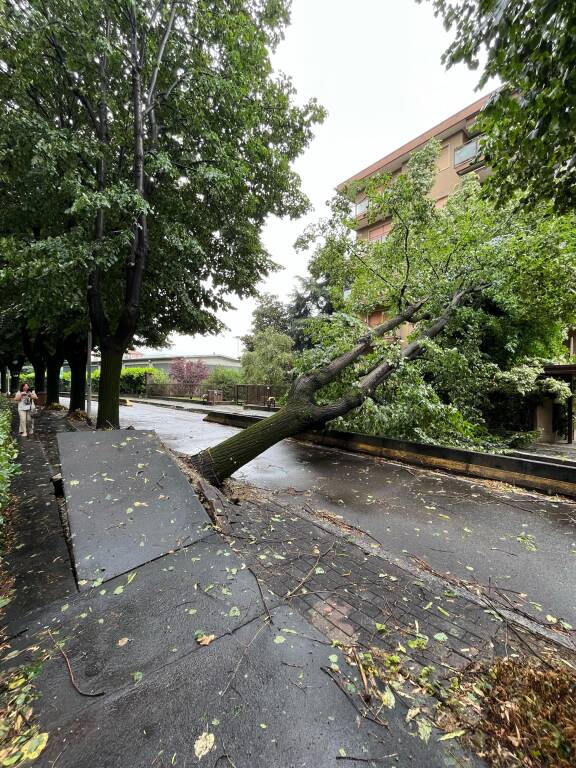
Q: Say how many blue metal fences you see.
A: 0